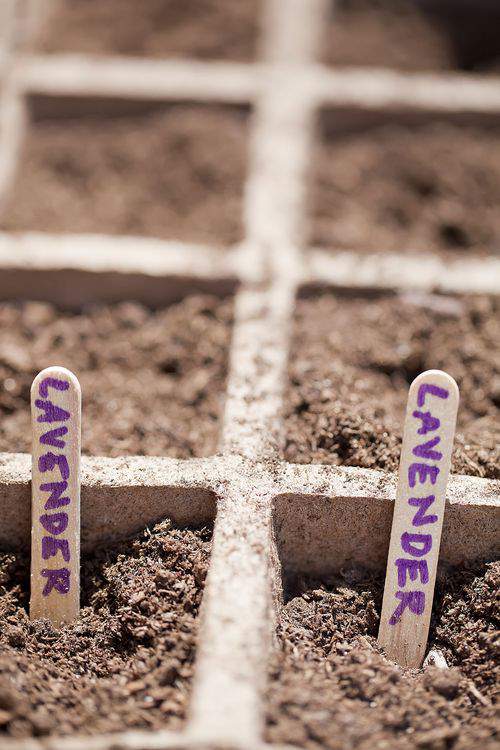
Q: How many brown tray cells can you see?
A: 8